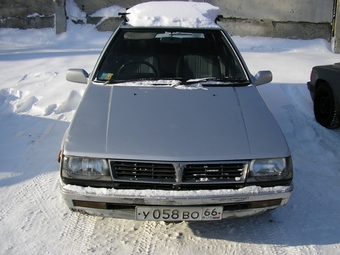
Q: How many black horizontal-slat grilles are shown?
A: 2